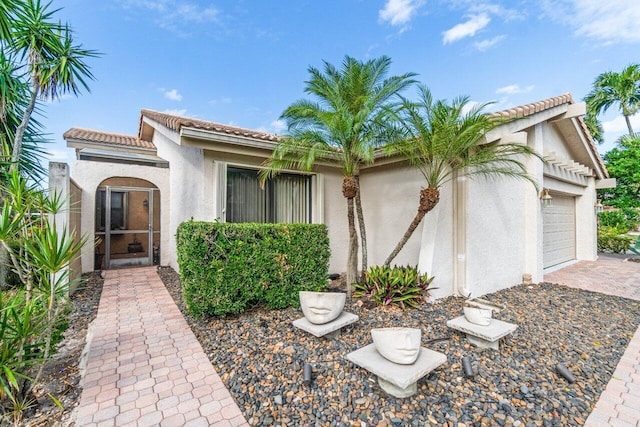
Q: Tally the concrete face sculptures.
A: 3